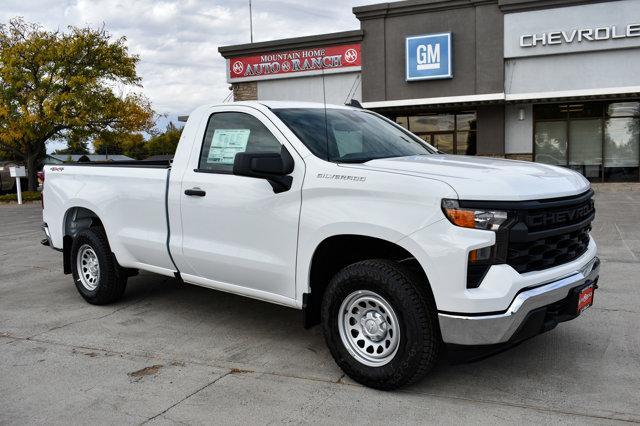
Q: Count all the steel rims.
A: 2